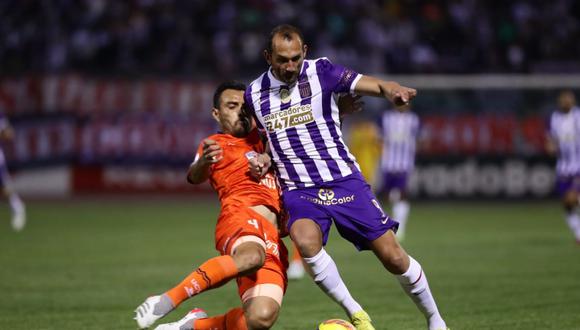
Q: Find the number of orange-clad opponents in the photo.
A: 1